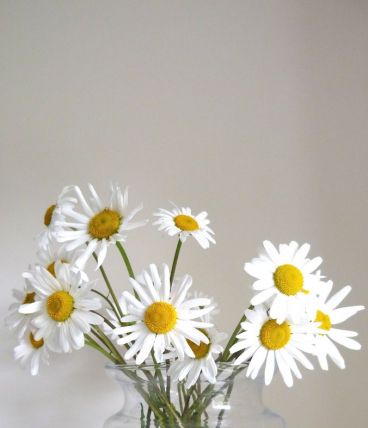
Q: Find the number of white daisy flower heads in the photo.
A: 12